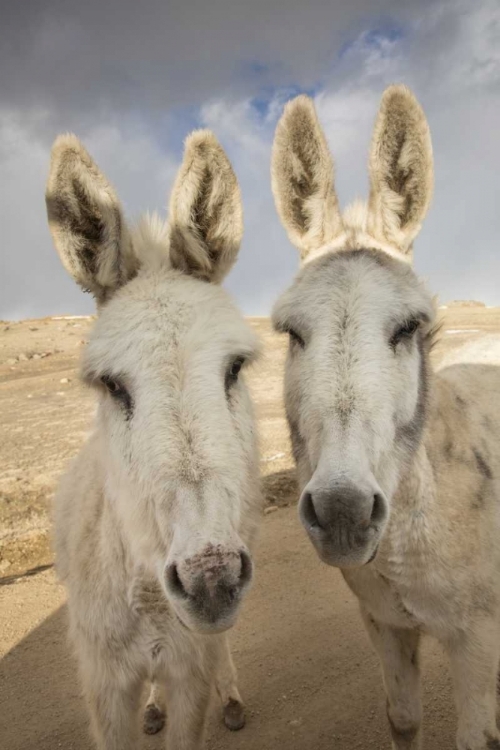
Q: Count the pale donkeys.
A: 2